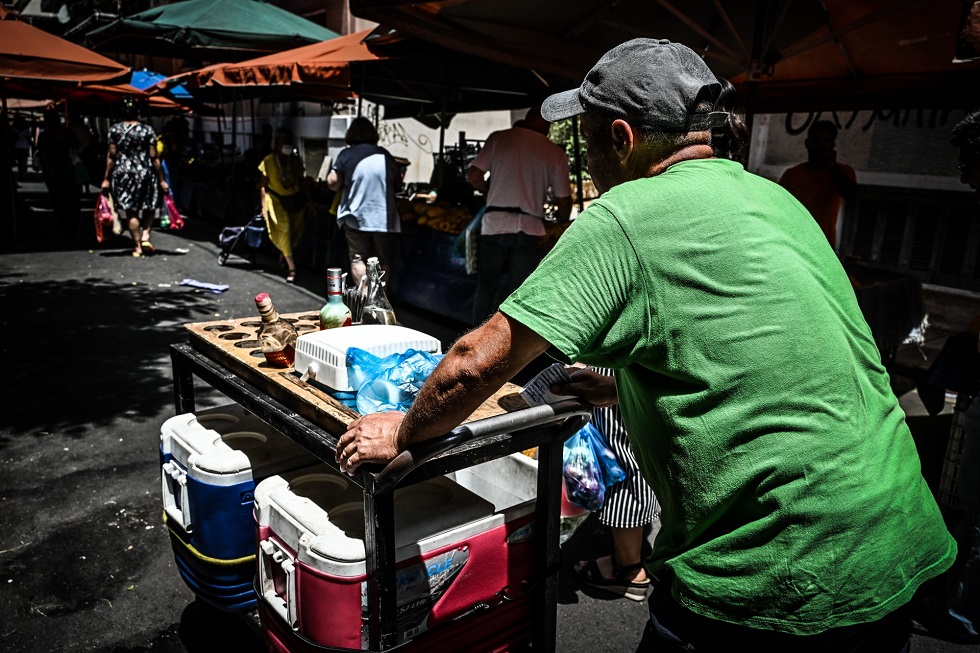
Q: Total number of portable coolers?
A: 3